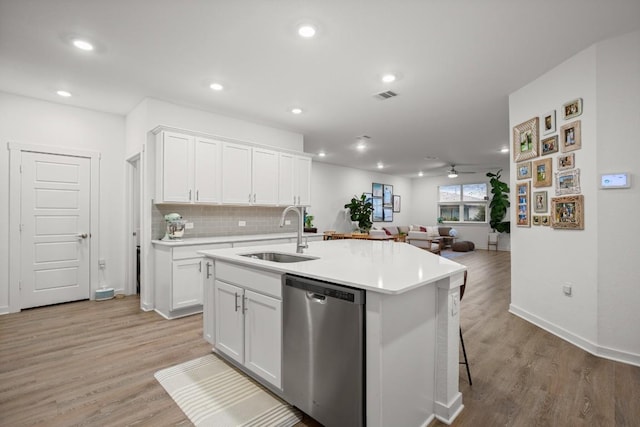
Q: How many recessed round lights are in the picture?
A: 11